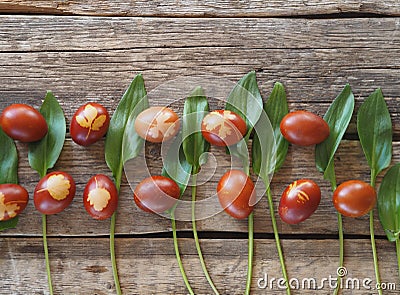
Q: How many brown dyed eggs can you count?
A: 12